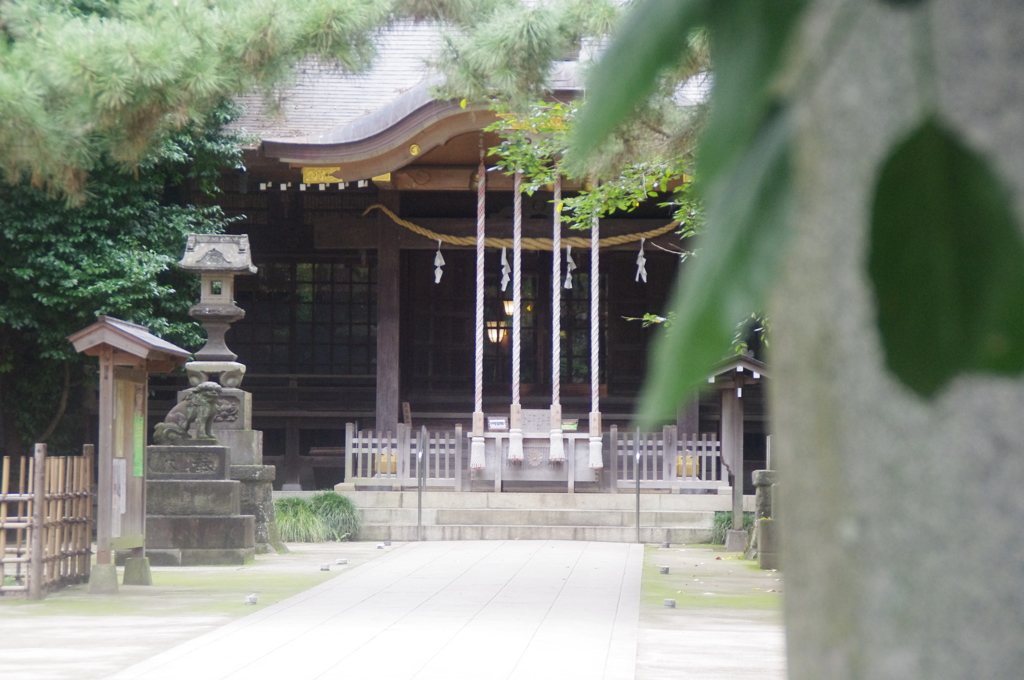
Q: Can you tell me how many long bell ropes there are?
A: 4